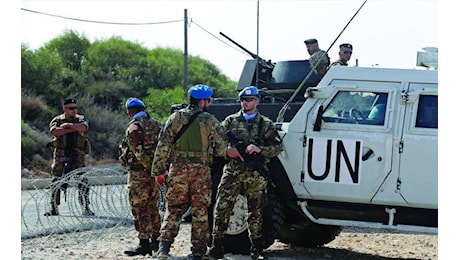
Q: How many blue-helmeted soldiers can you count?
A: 3